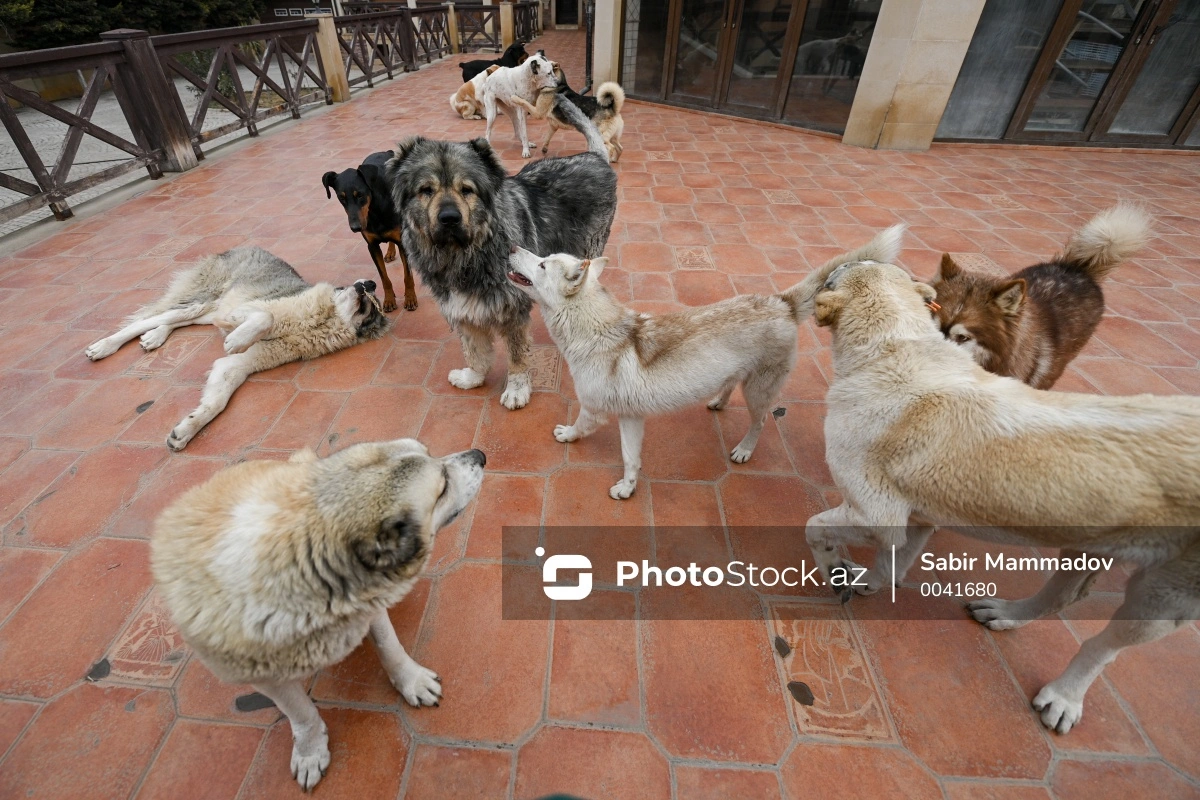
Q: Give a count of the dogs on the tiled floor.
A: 11